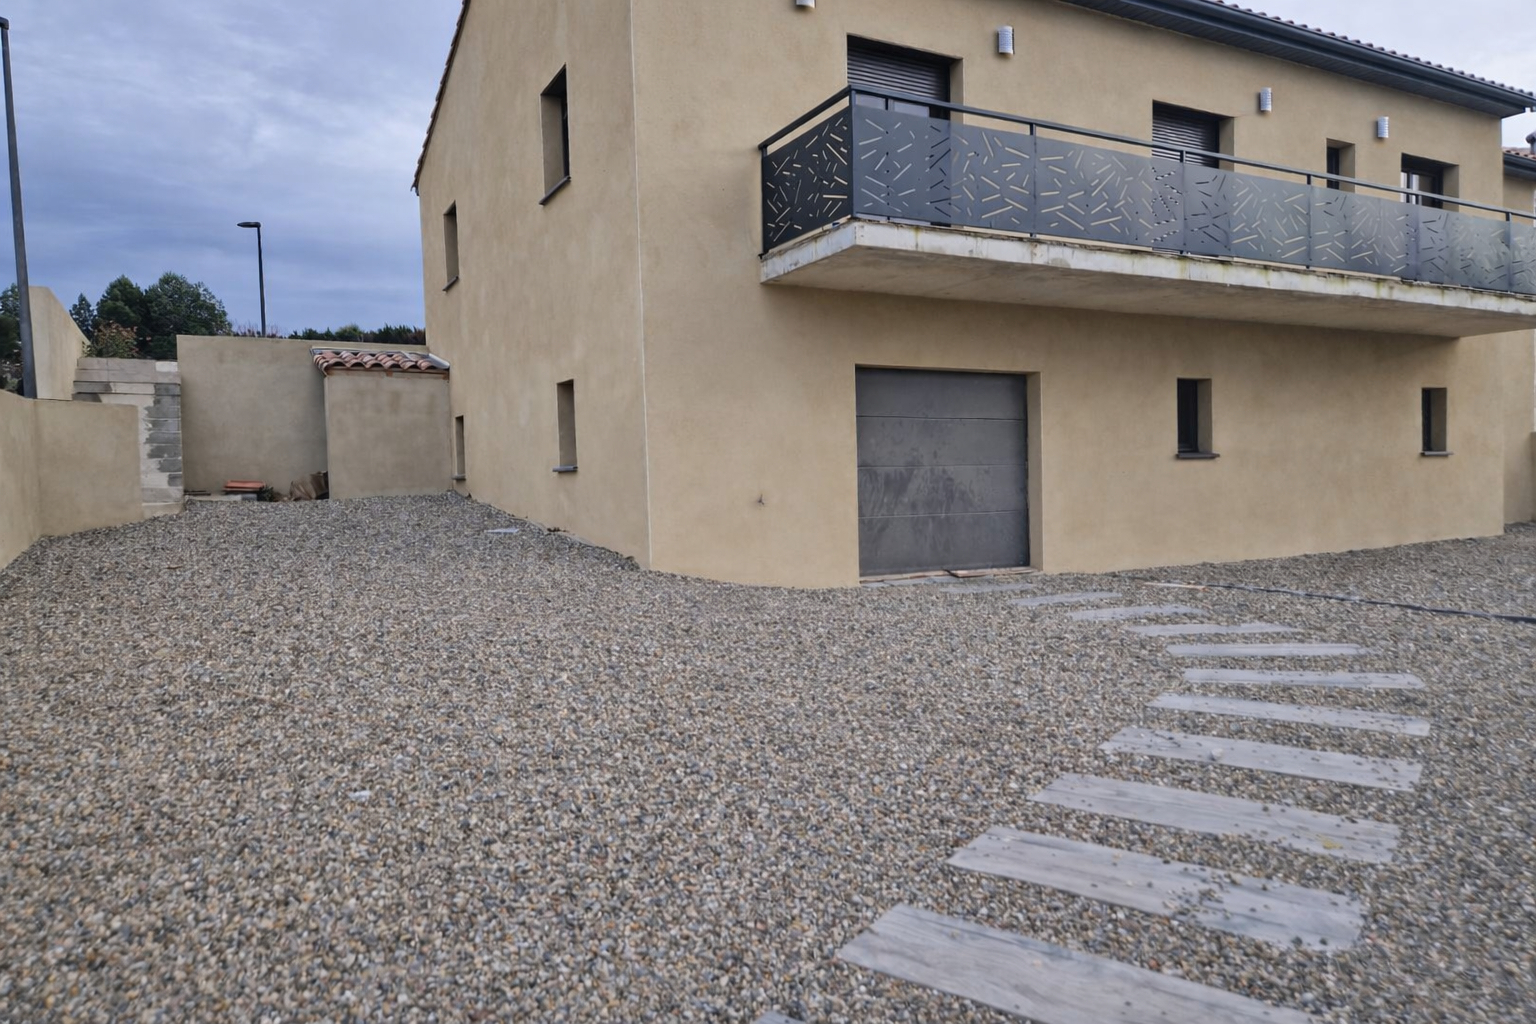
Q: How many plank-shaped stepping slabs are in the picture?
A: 12